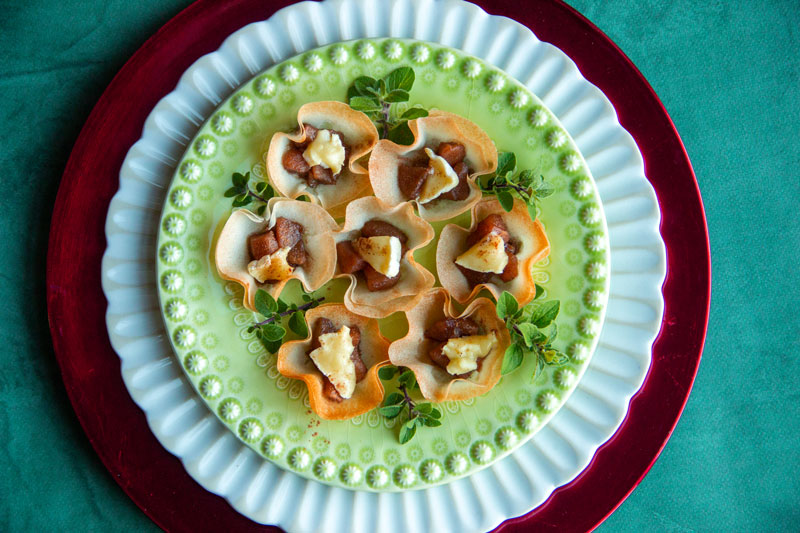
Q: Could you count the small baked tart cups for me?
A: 7